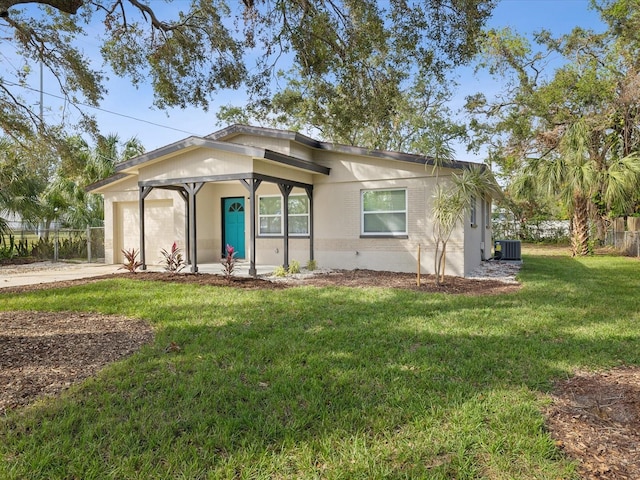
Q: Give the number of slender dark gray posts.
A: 6